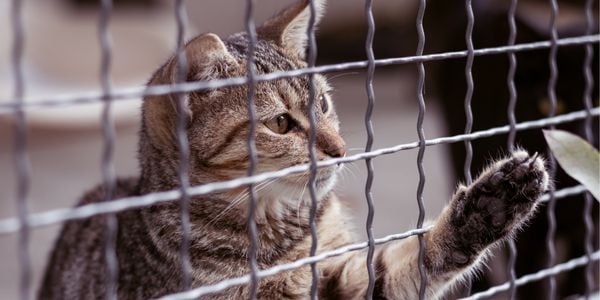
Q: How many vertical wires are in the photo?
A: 11